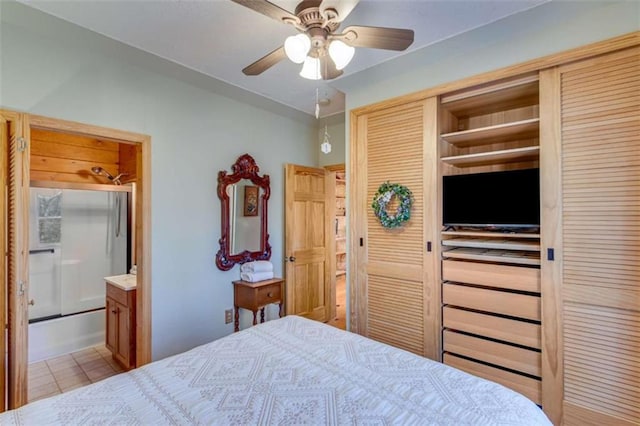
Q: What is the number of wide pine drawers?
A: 5